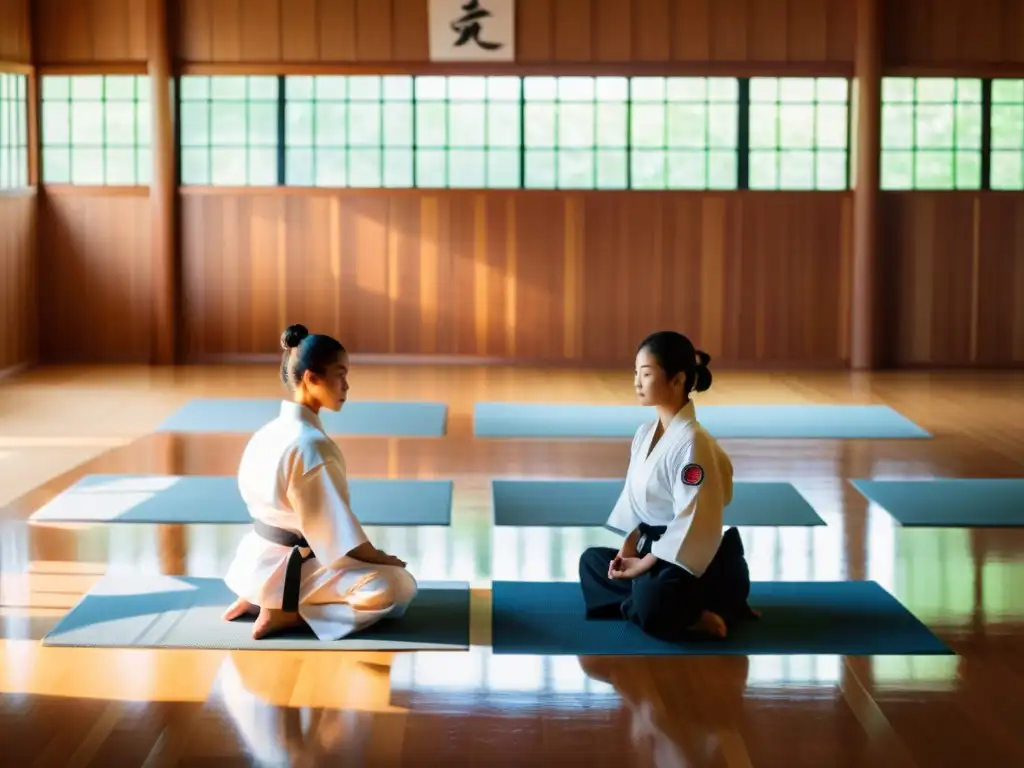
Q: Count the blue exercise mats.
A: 7